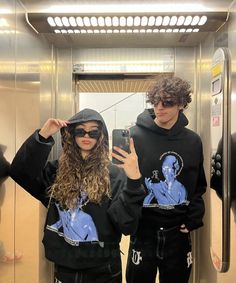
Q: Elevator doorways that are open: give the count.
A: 1